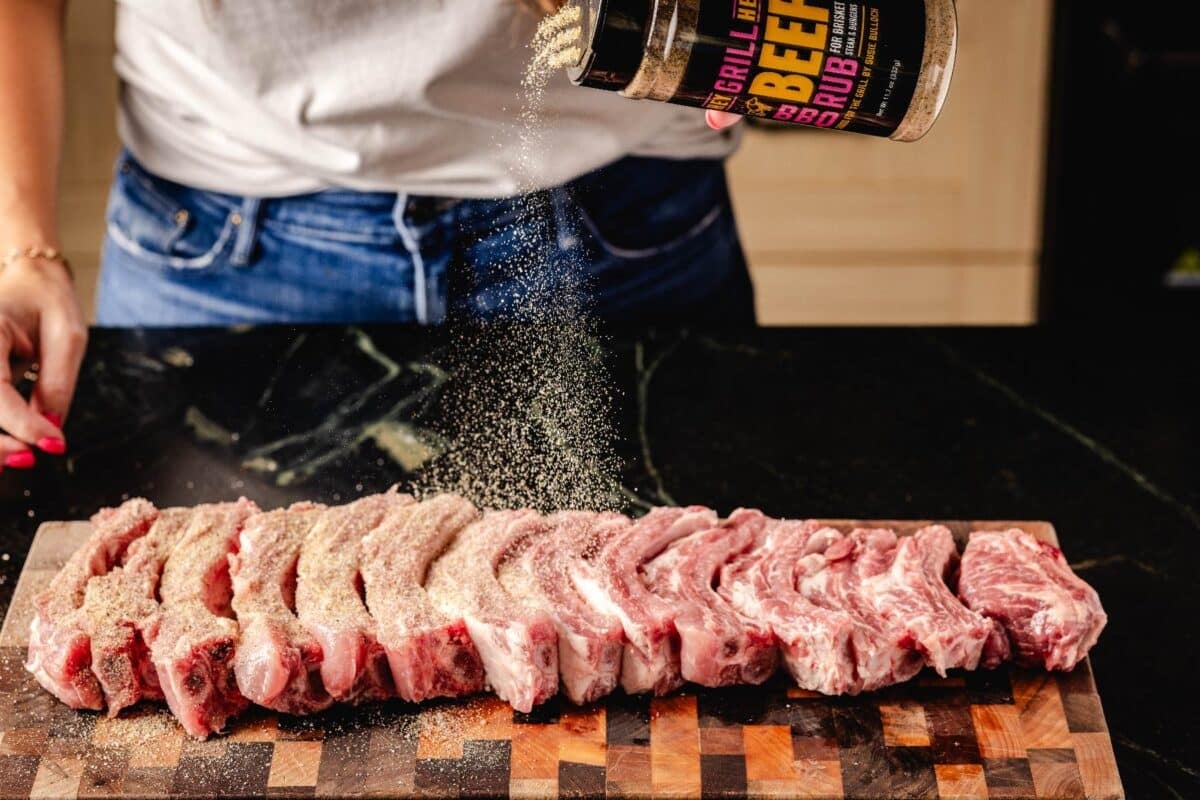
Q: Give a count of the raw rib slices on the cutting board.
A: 14